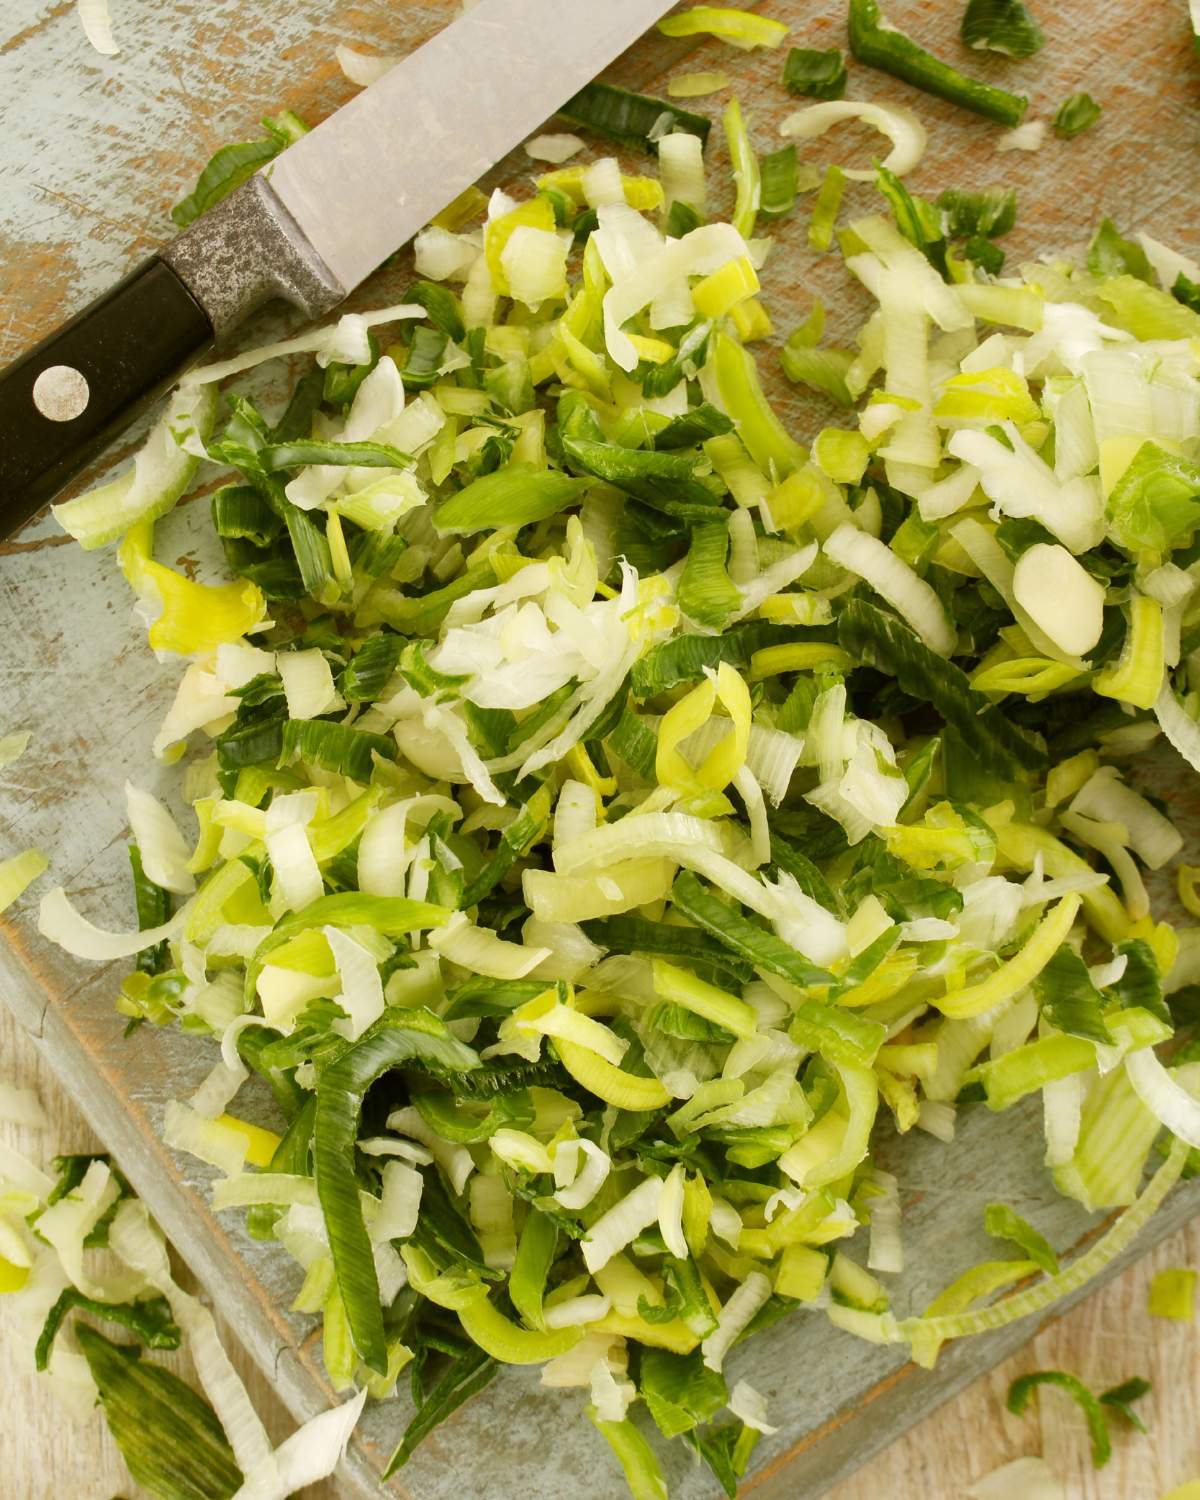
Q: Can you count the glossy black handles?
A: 1